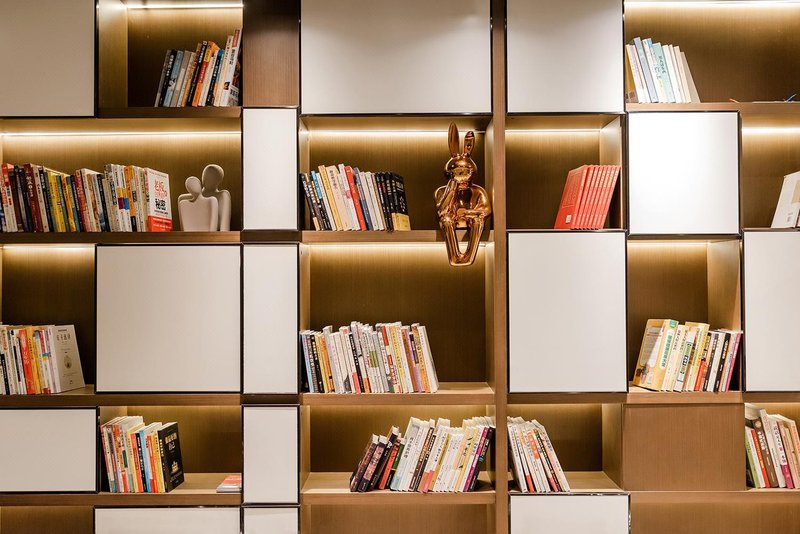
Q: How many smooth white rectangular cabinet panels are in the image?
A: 14